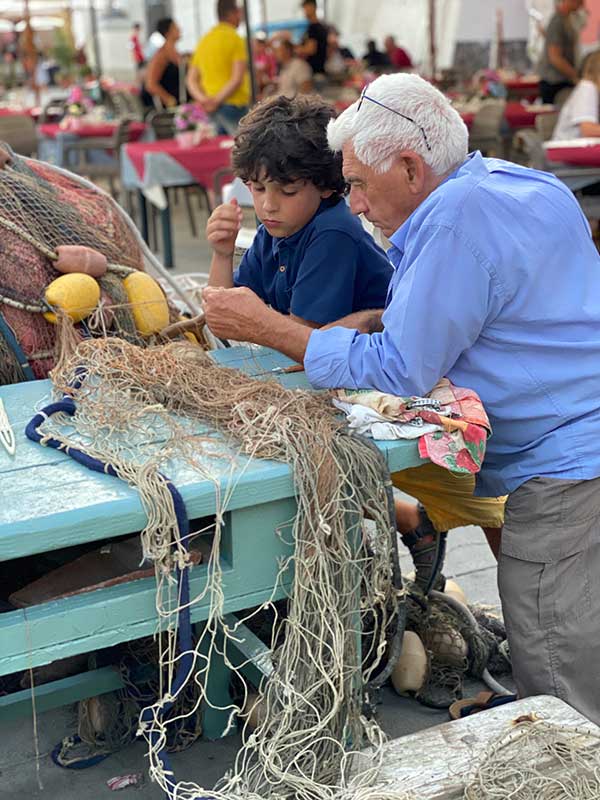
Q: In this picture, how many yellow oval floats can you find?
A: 2